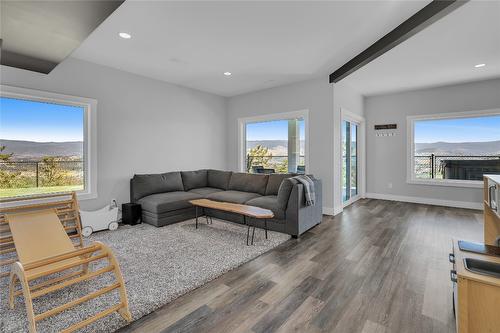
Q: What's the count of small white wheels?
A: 2